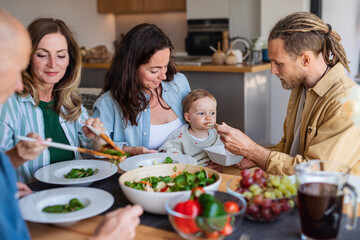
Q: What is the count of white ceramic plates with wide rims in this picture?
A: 3